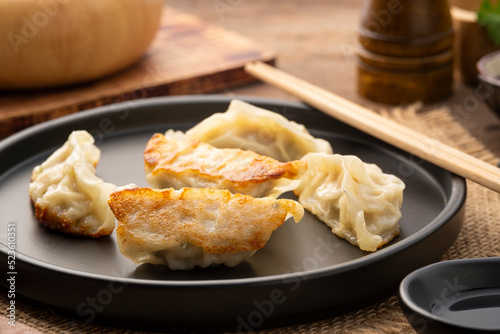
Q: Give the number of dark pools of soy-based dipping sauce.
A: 1